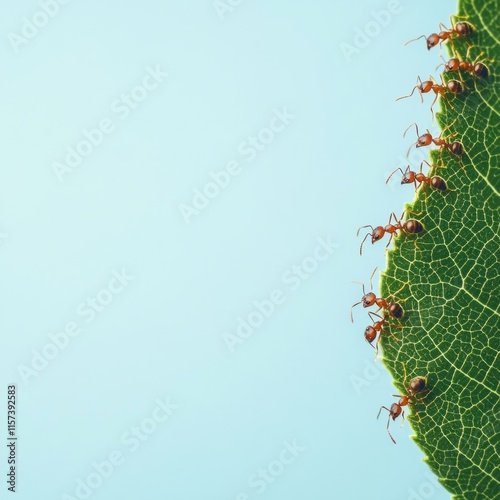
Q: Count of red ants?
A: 9